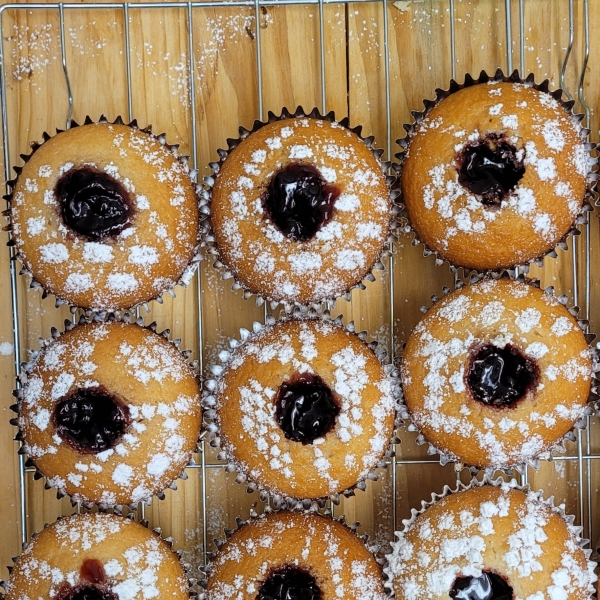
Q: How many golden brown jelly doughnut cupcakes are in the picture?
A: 9